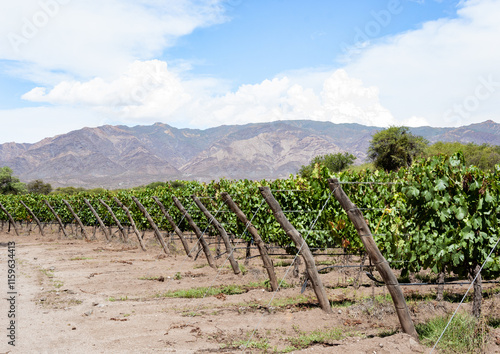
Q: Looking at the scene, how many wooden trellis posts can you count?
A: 14